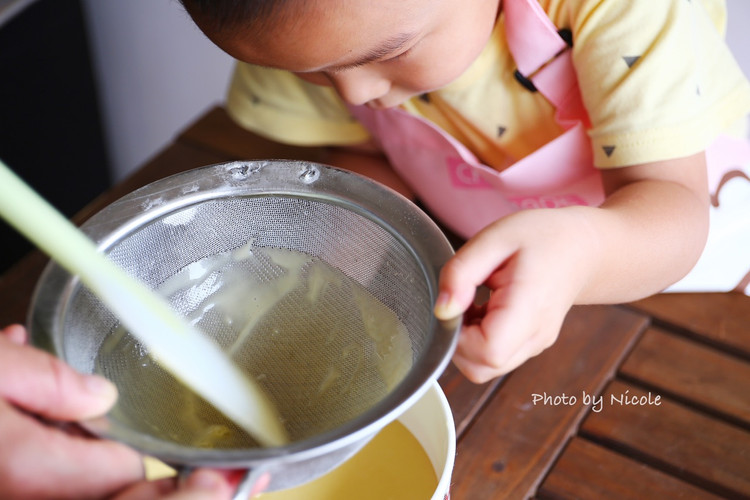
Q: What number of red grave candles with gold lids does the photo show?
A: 0